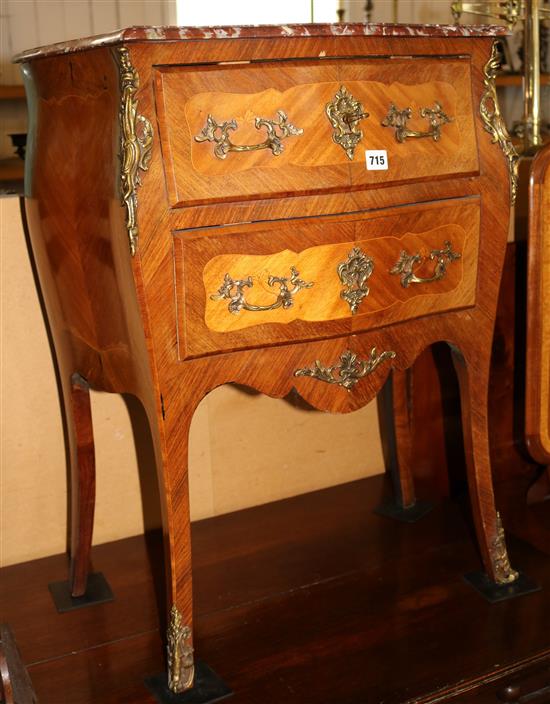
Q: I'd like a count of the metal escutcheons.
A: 2